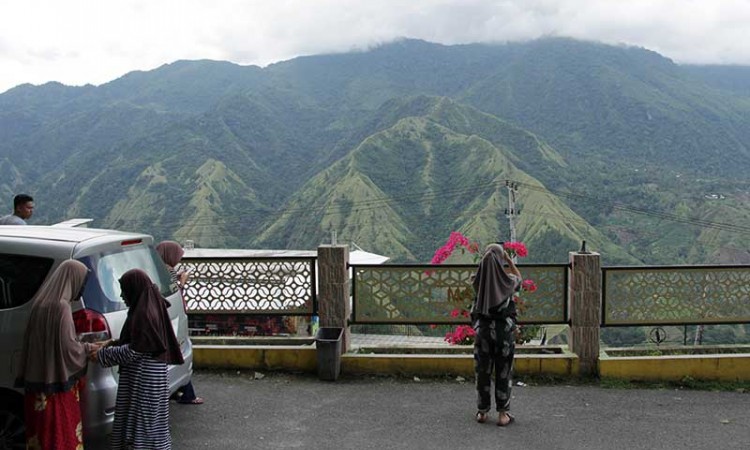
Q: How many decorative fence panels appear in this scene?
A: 3